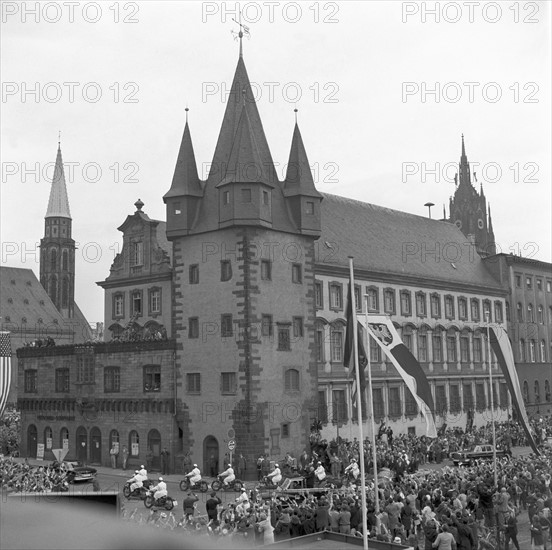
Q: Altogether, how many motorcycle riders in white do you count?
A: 9